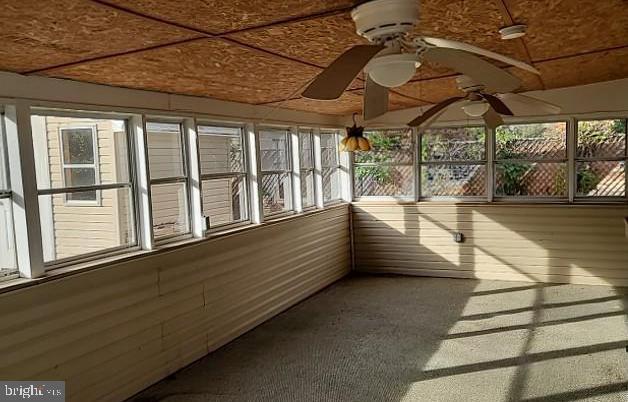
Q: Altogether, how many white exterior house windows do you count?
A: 1